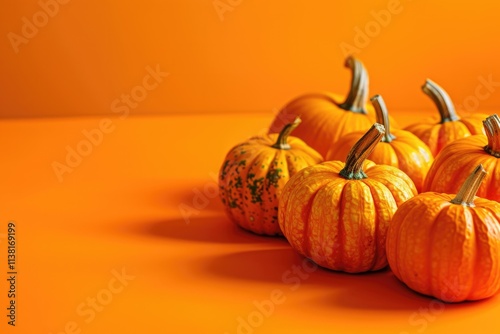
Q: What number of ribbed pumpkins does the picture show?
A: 7